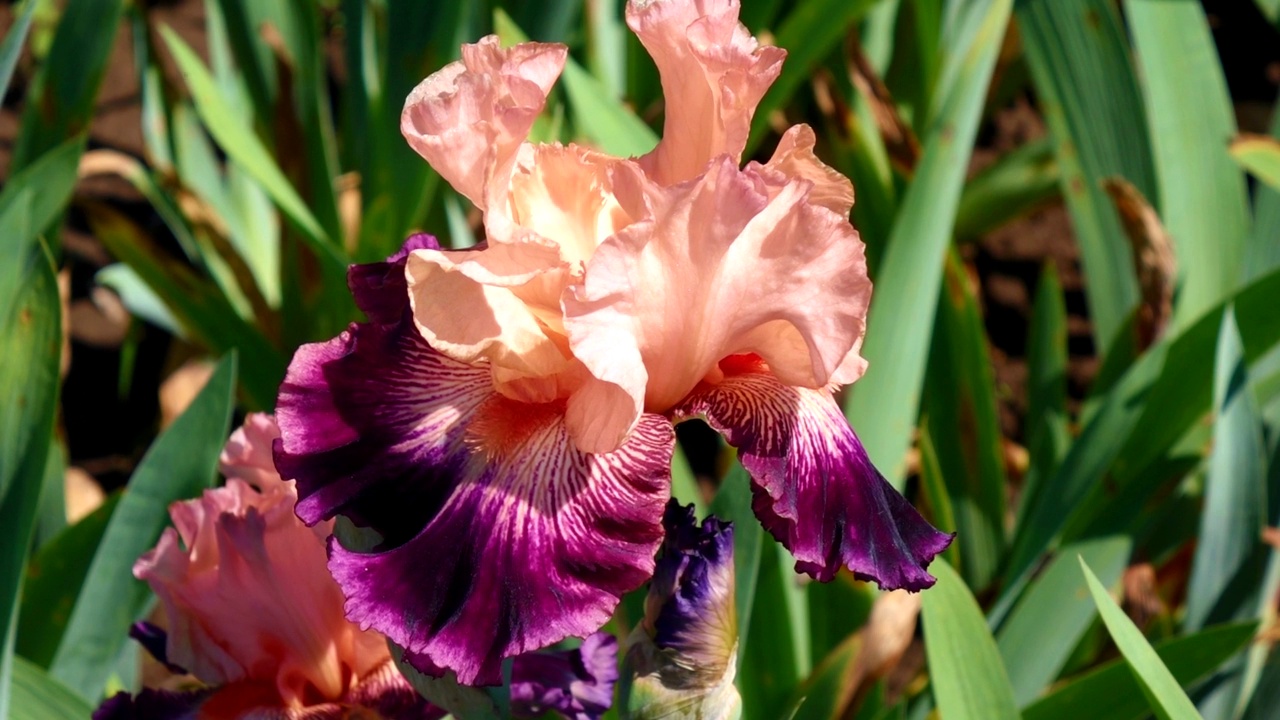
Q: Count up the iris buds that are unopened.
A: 1